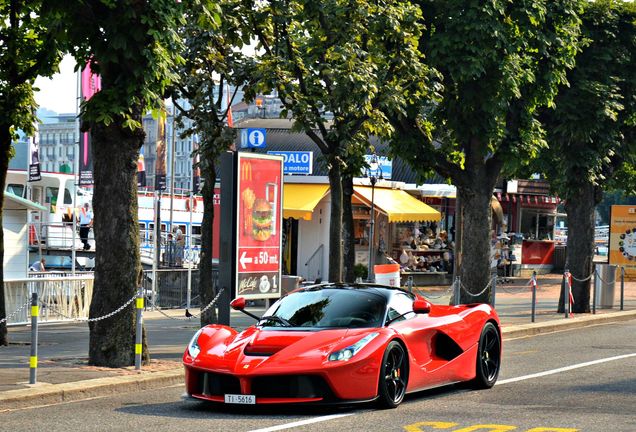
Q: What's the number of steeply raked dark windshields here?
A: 1